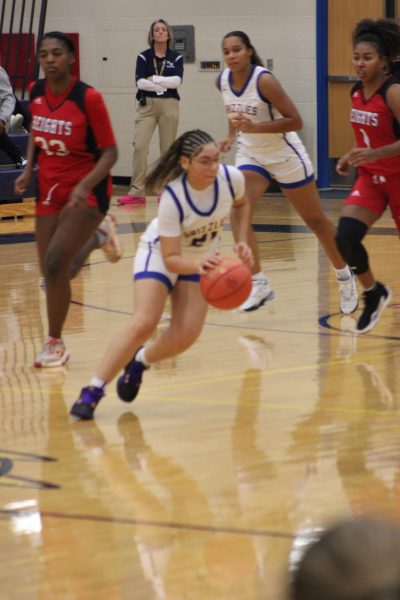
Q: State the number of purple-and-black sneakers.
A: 2